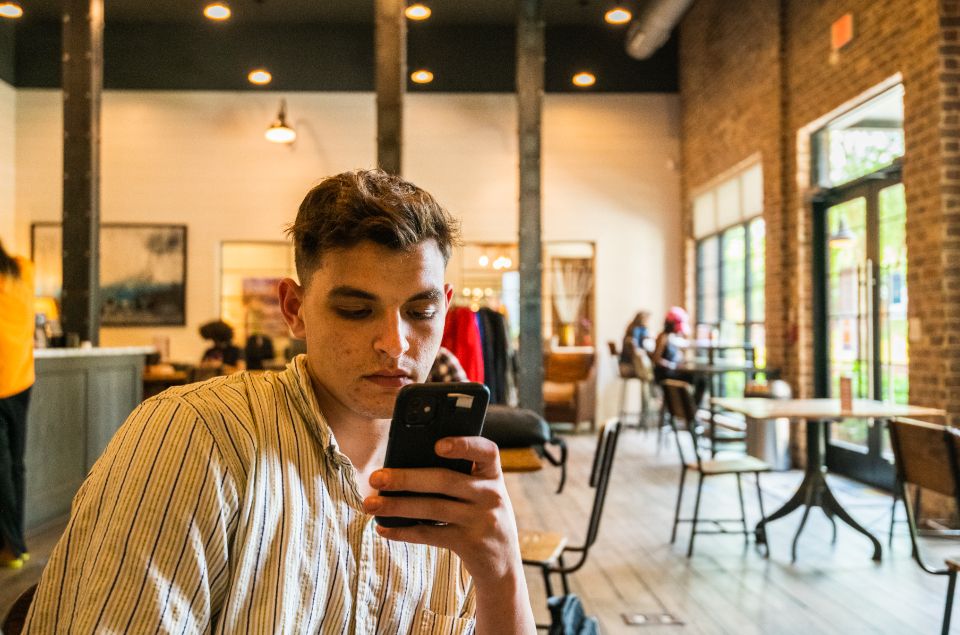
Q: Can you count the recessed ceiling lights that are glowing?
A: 7